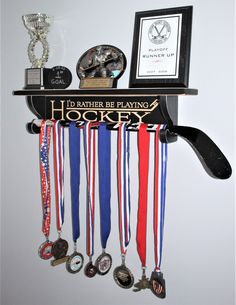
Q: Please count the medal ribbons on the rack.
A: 8